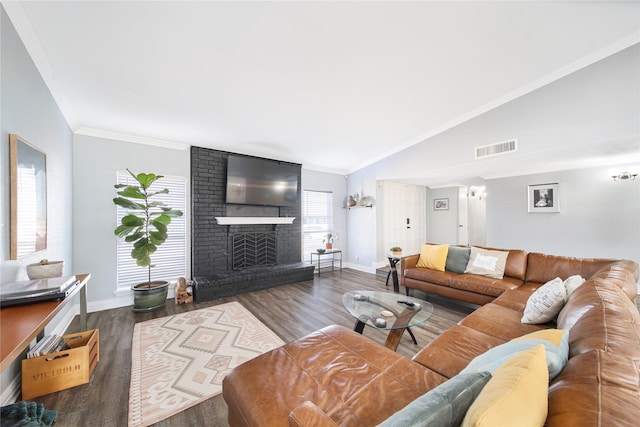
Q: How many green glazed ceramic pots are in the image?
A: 1